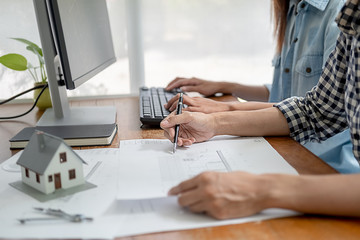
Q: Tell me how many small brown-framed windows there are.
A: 5